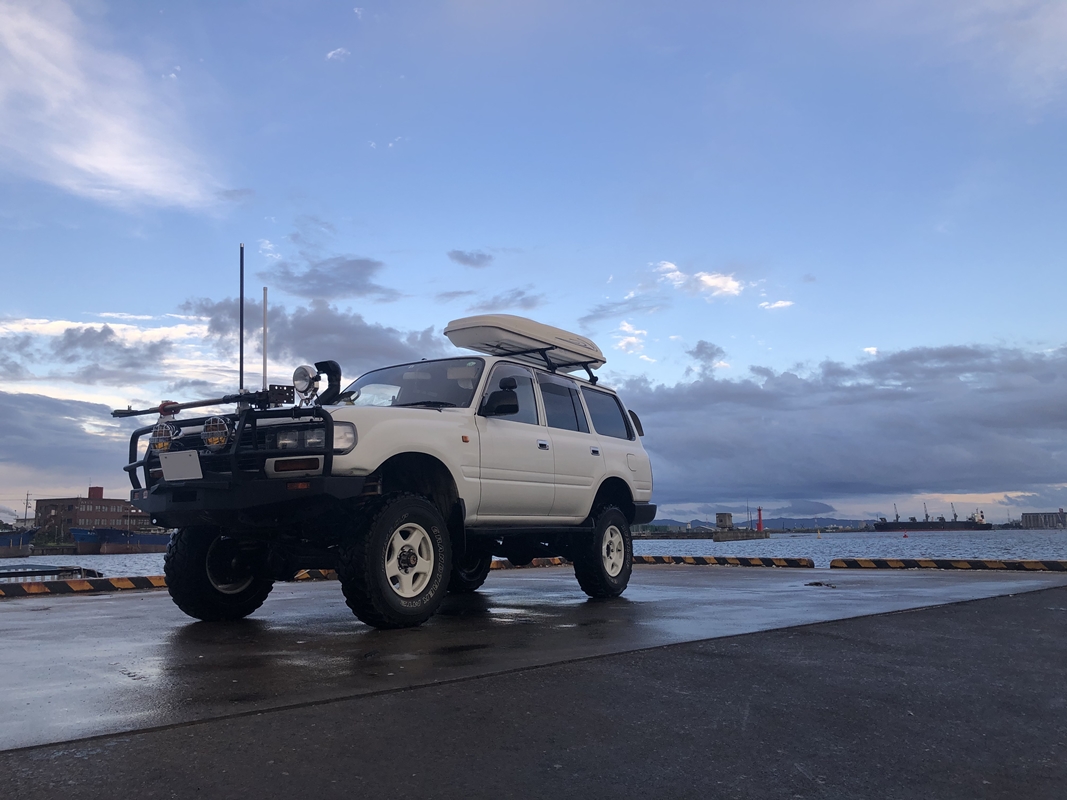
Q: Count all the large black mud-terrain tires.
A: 4